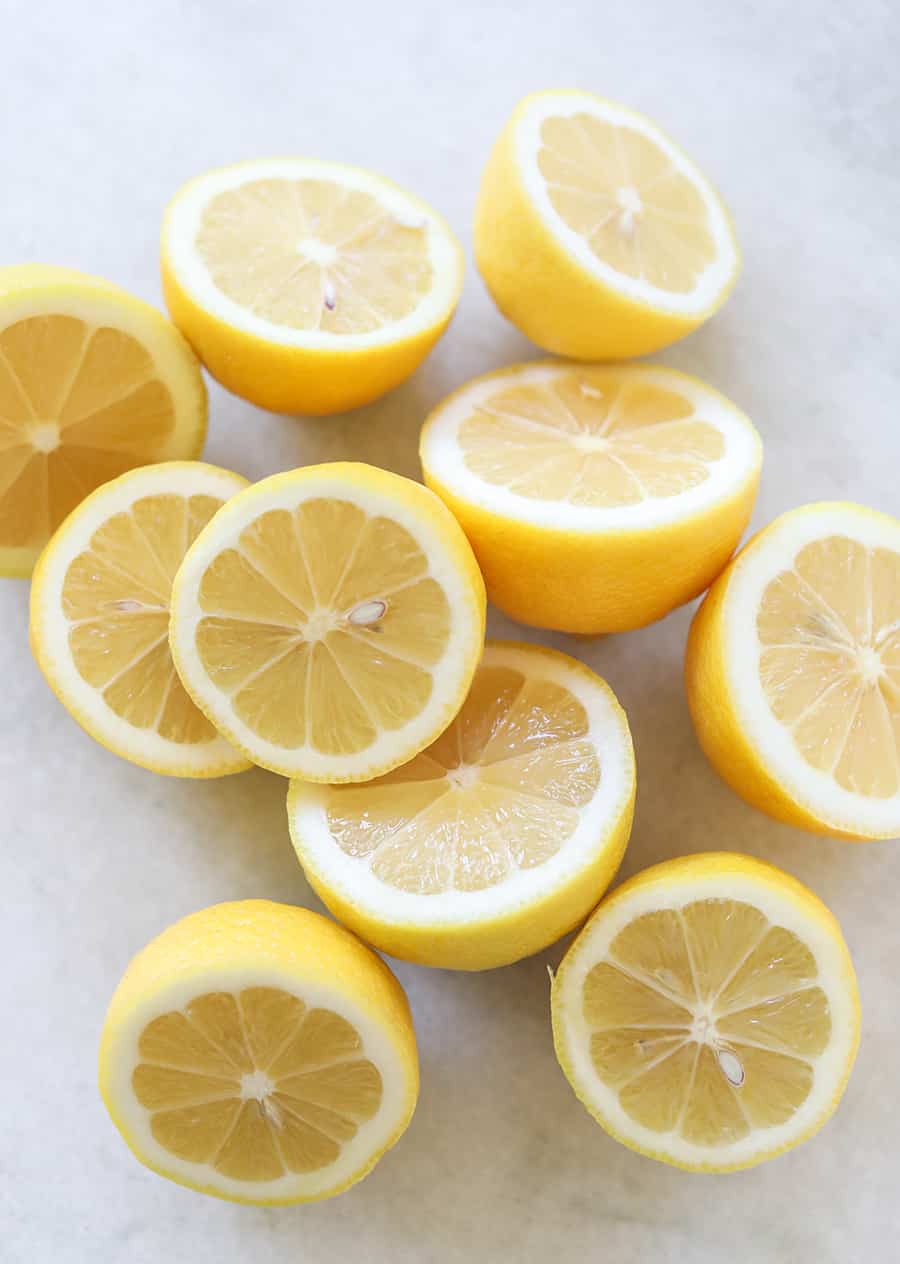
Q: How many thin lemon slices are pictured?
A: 3